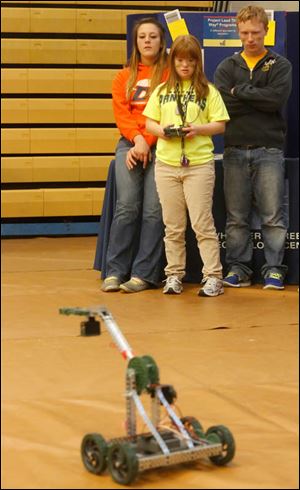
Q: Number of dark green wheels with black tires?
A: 4